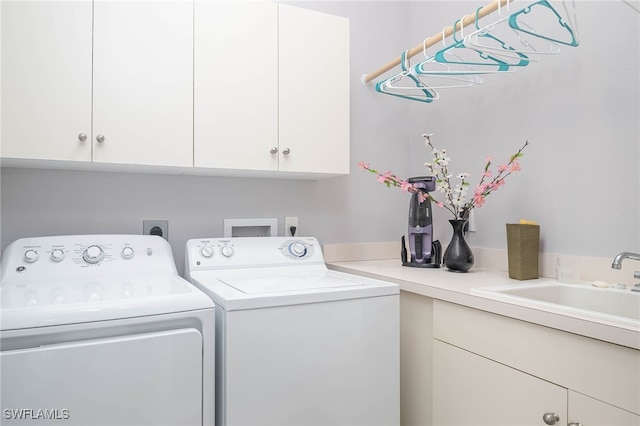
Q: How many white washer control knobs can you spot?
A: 3